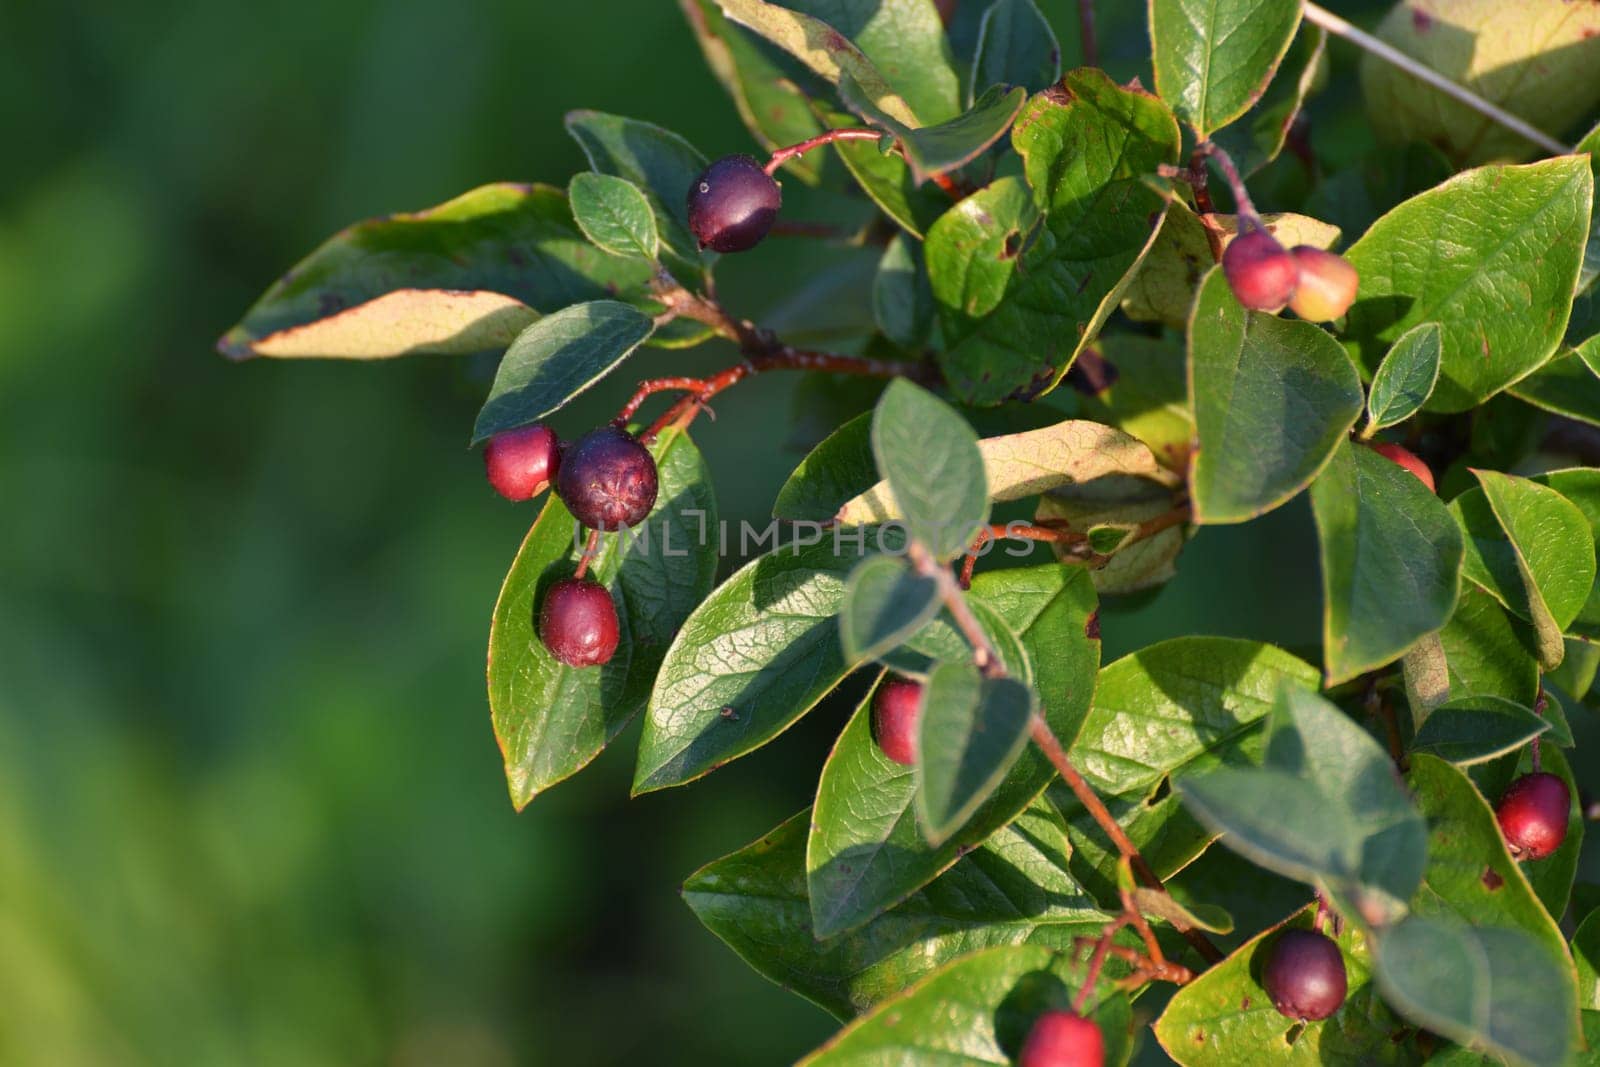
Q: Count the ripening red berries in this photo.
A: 8